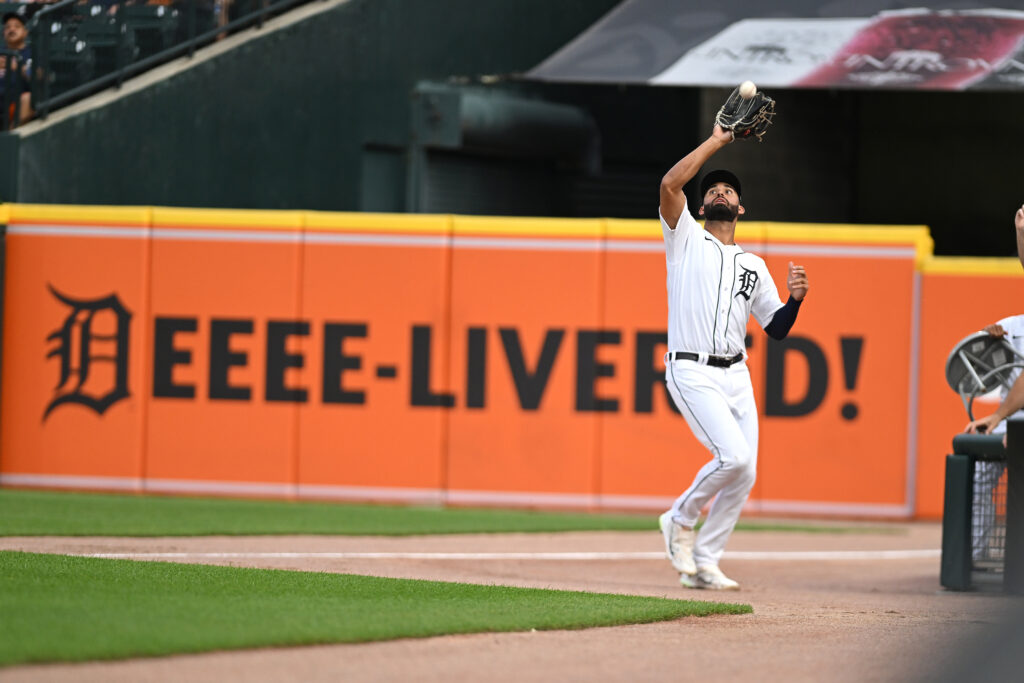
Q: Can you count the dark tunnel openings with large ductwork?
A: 1